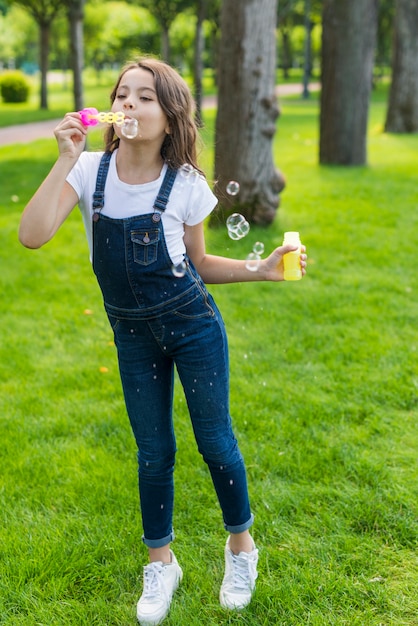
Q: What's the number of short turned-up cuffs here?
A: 2